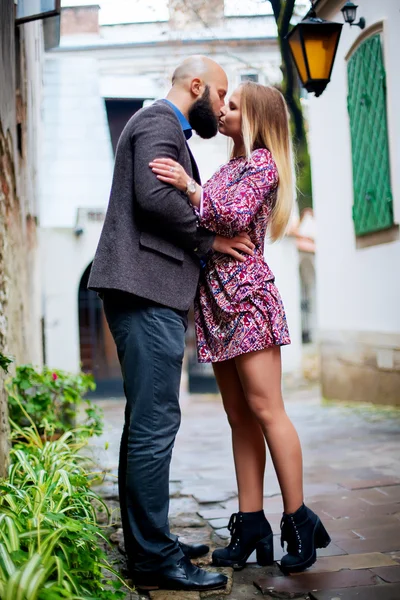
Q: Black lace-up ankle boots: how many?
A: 2